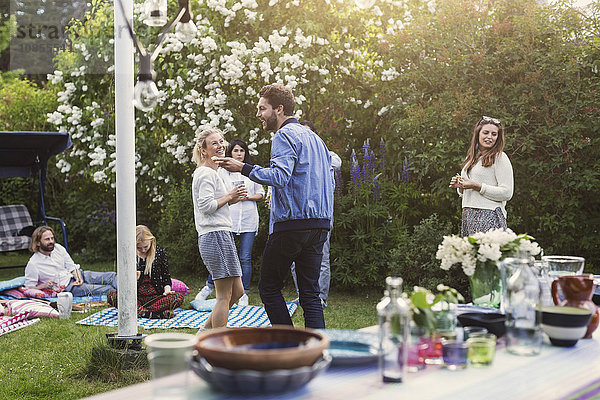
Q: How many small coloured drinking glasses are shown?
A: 4